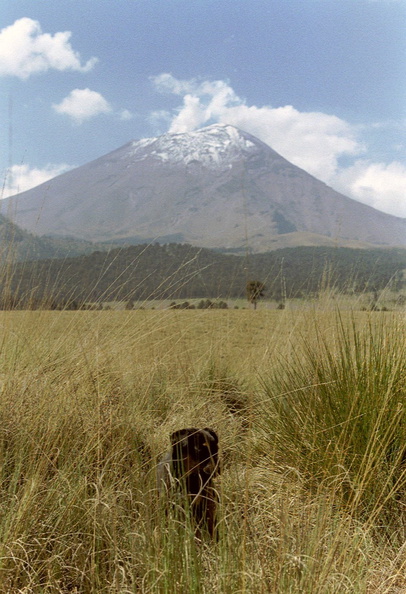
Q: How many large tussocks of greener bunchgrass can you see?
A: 1